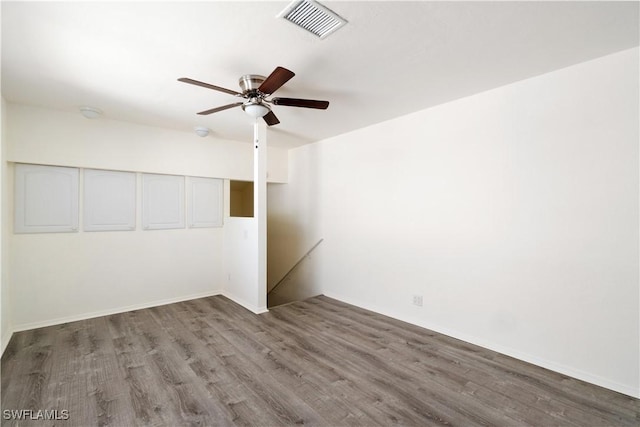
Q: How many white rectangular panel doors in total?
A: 4